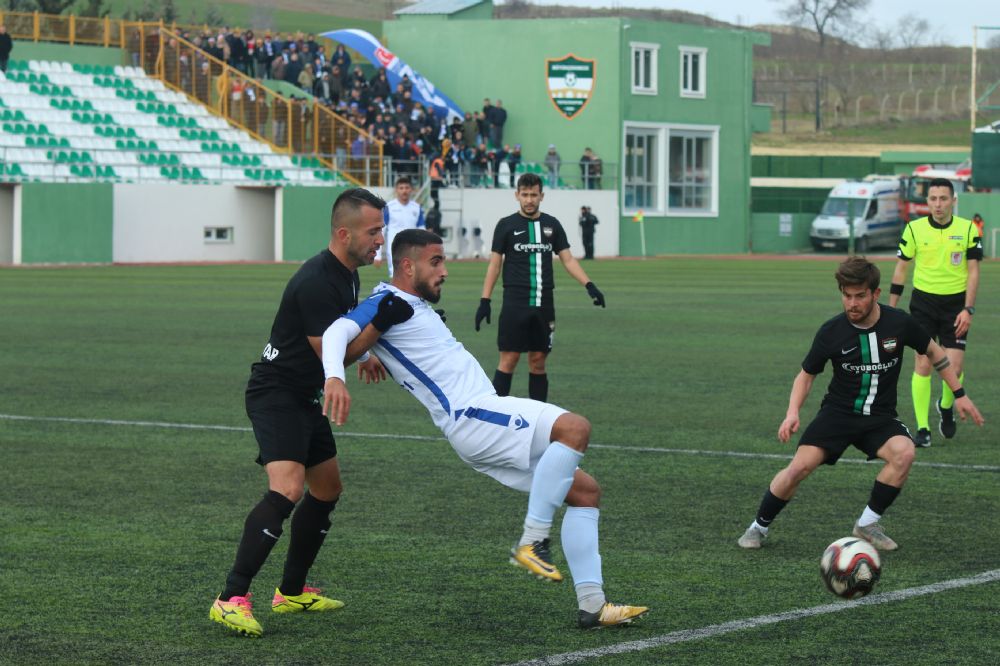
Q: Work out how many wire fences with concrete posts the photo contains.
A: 2